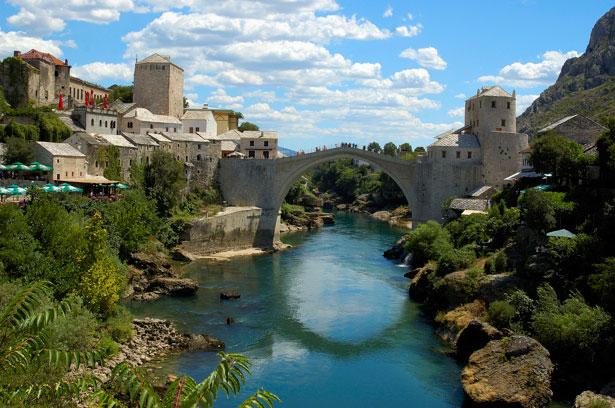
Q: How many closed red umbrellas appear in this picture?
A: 4